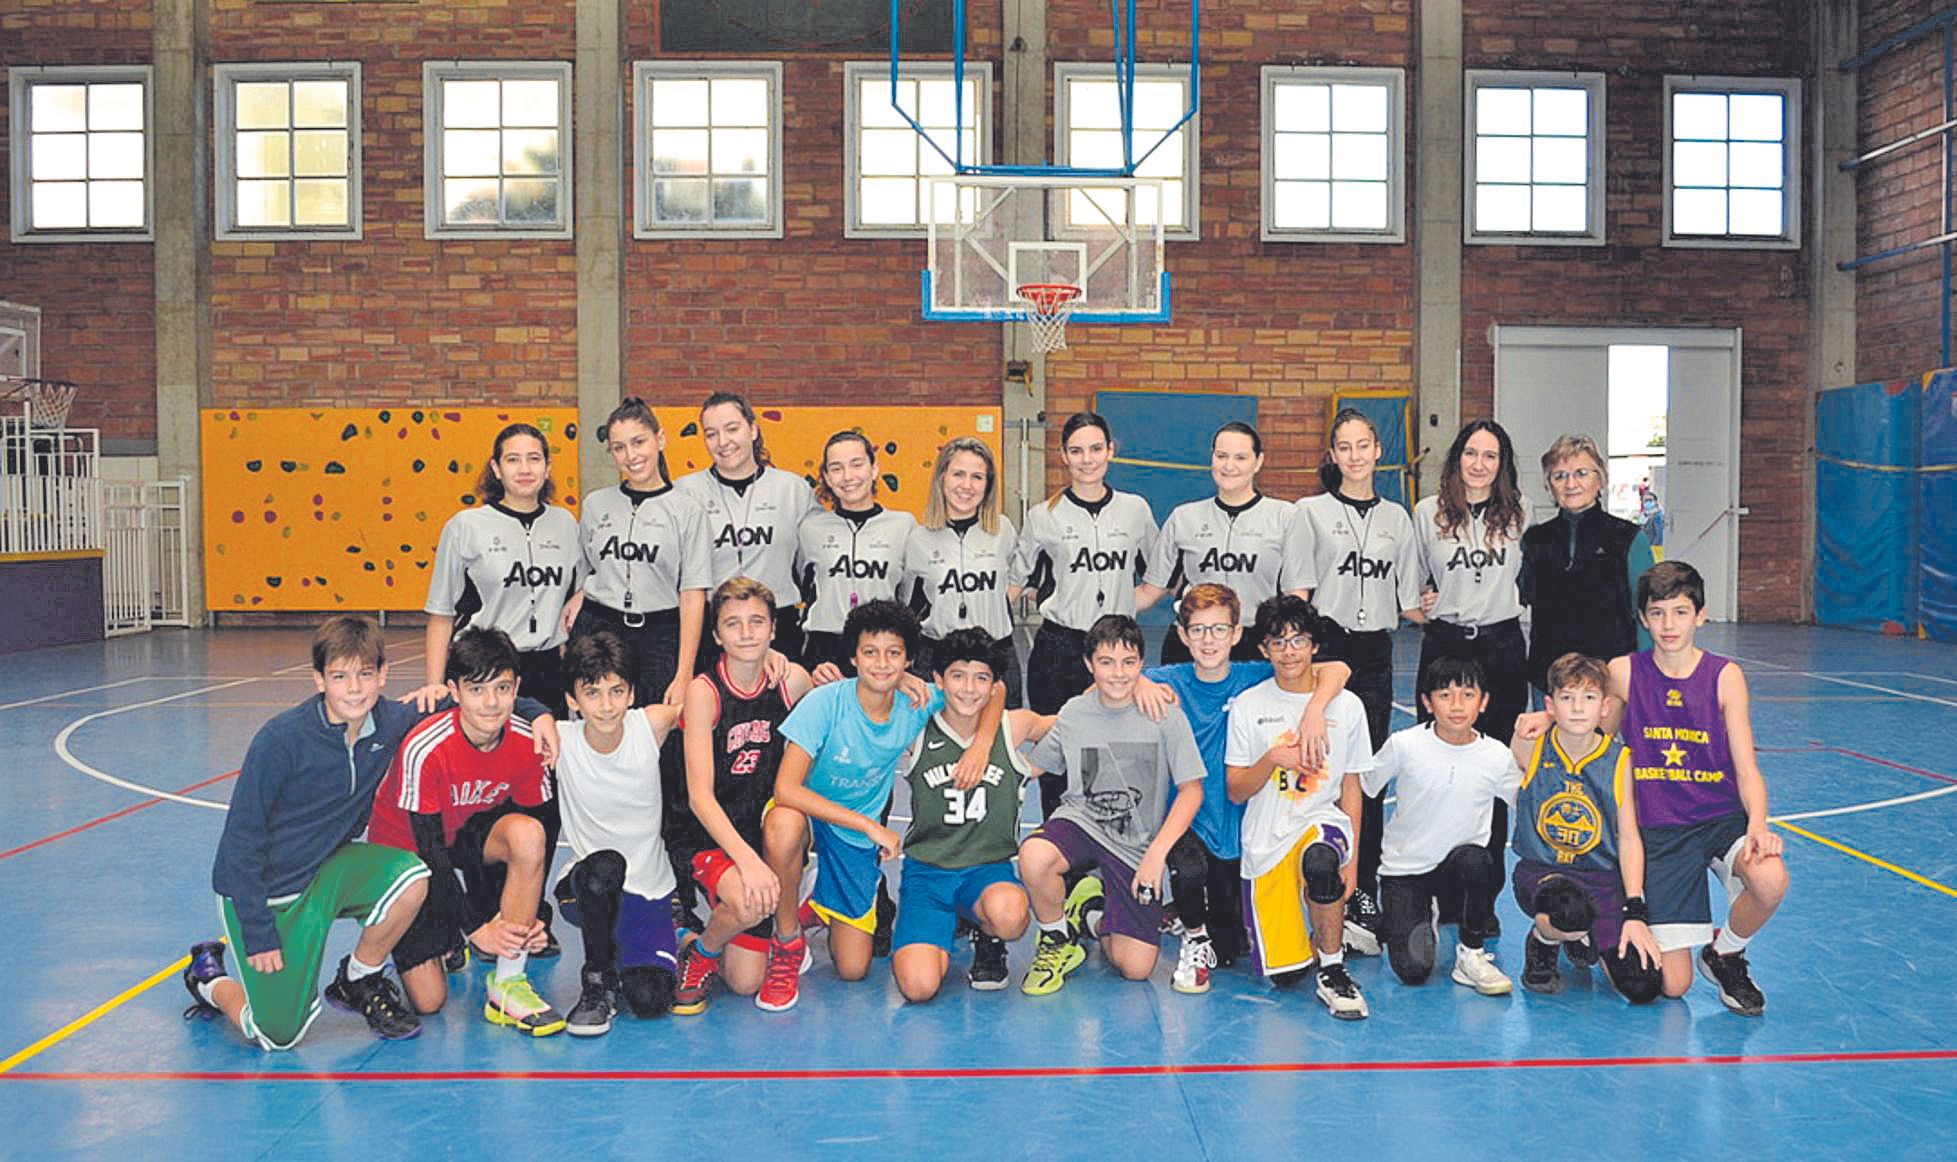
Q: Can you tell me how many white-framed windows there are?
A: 9